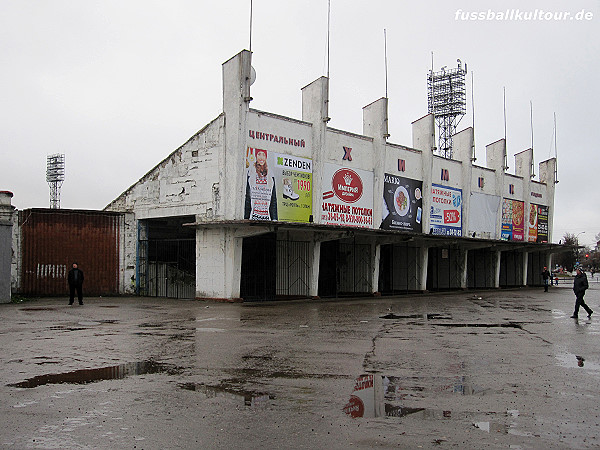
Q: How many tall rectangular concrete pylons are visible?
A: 8